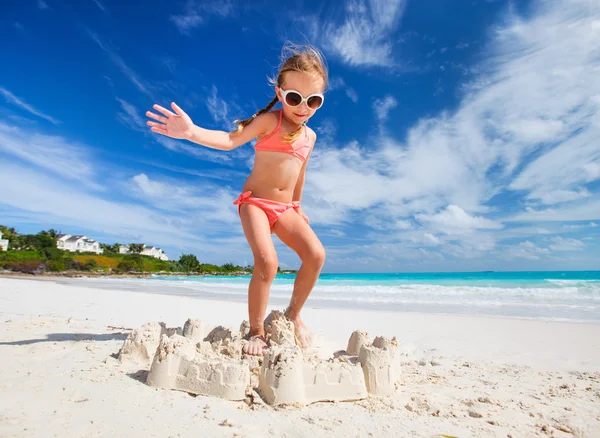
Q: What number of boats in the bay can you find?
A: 0